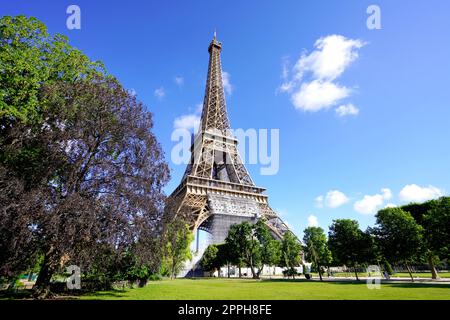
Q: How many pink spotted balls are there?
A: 0